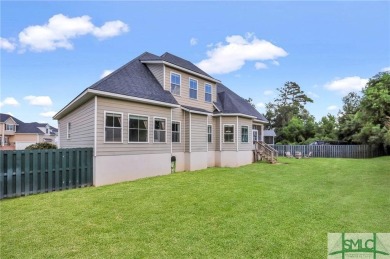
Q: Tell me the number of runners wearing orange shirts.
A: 0